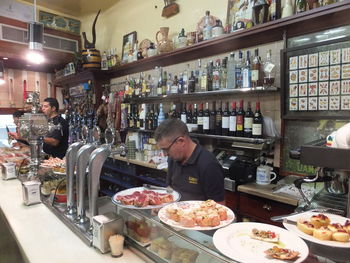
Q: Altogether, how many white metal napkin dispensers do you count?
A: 3